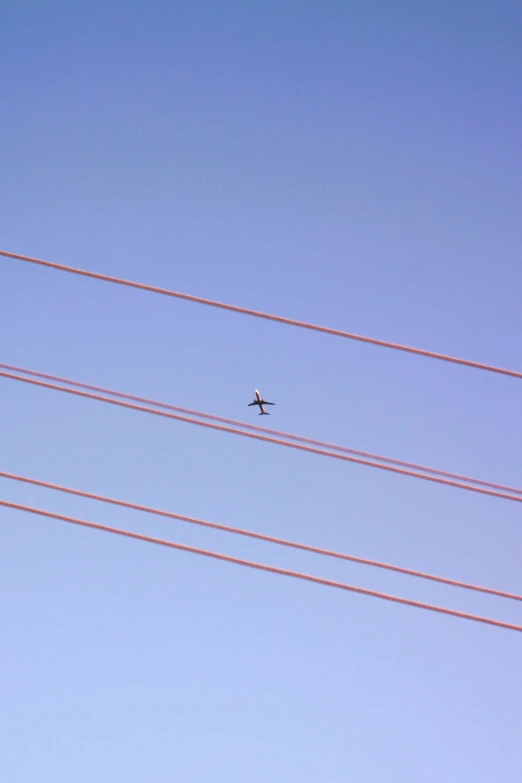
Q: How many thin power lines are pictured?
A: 5